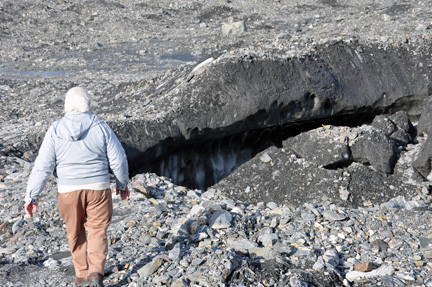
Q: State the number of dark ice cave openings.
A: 1